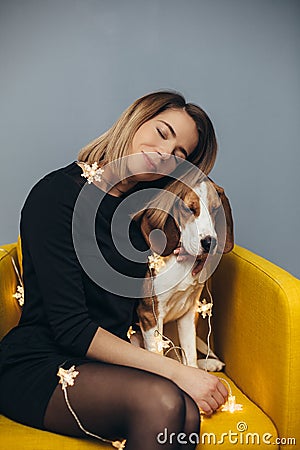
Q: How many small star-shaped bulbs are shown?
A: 9